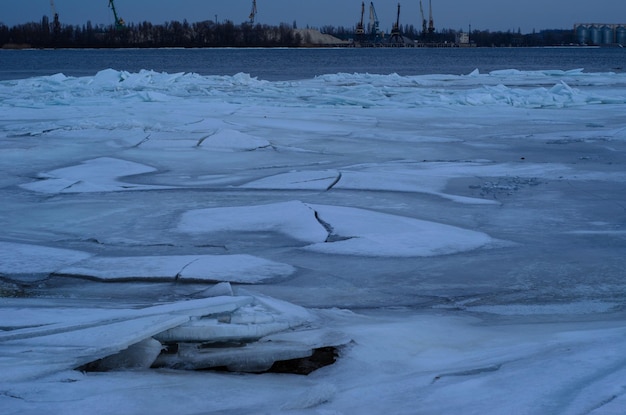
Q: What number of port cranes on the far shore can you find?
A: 8